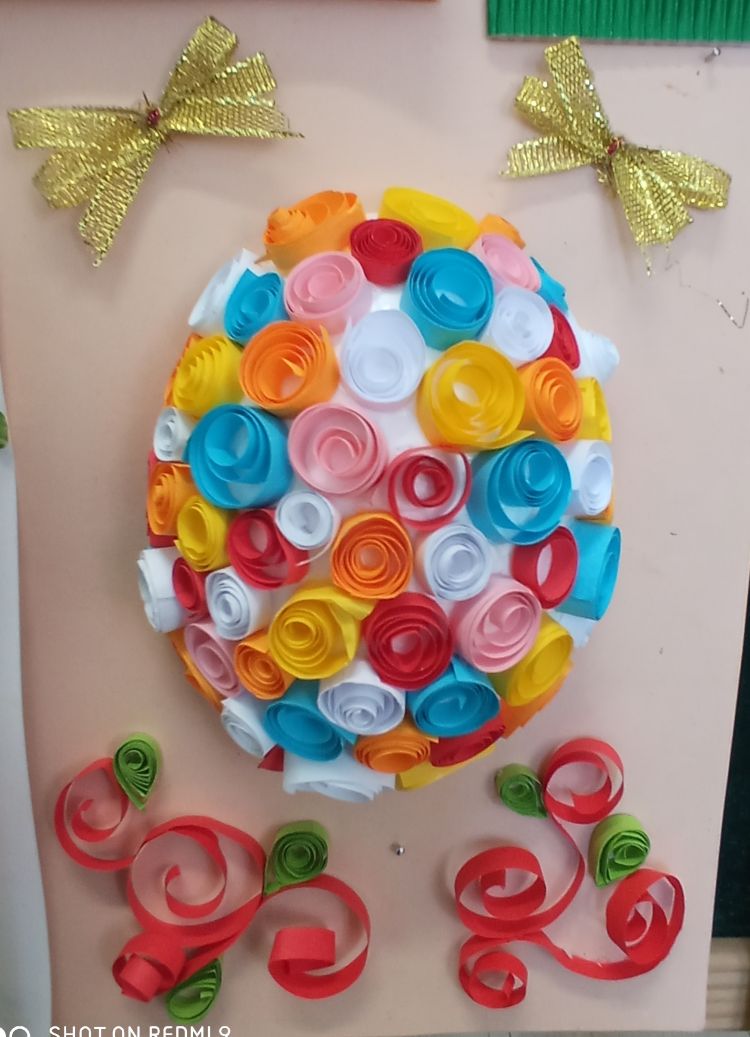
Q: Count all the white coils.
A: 14